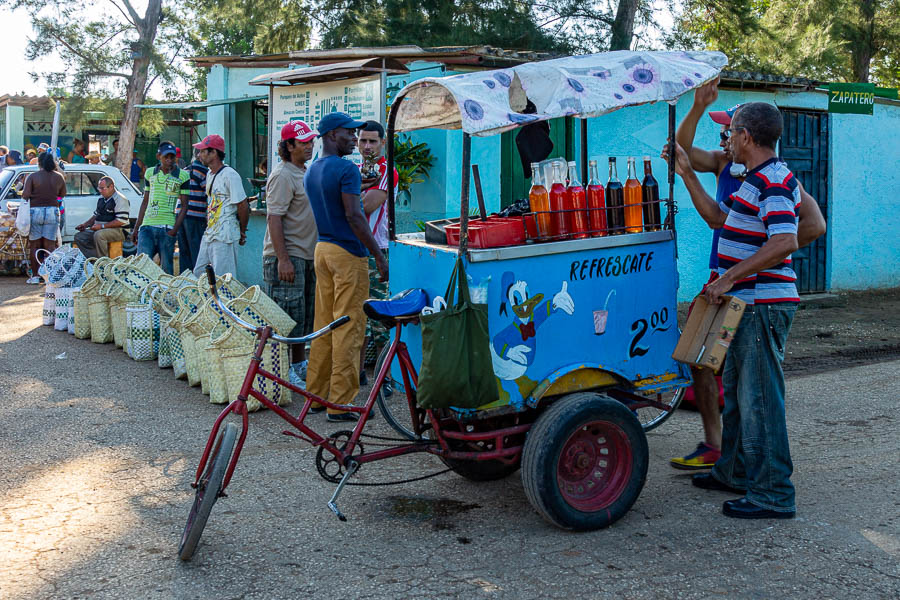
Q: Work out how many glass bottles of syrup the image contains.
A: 7